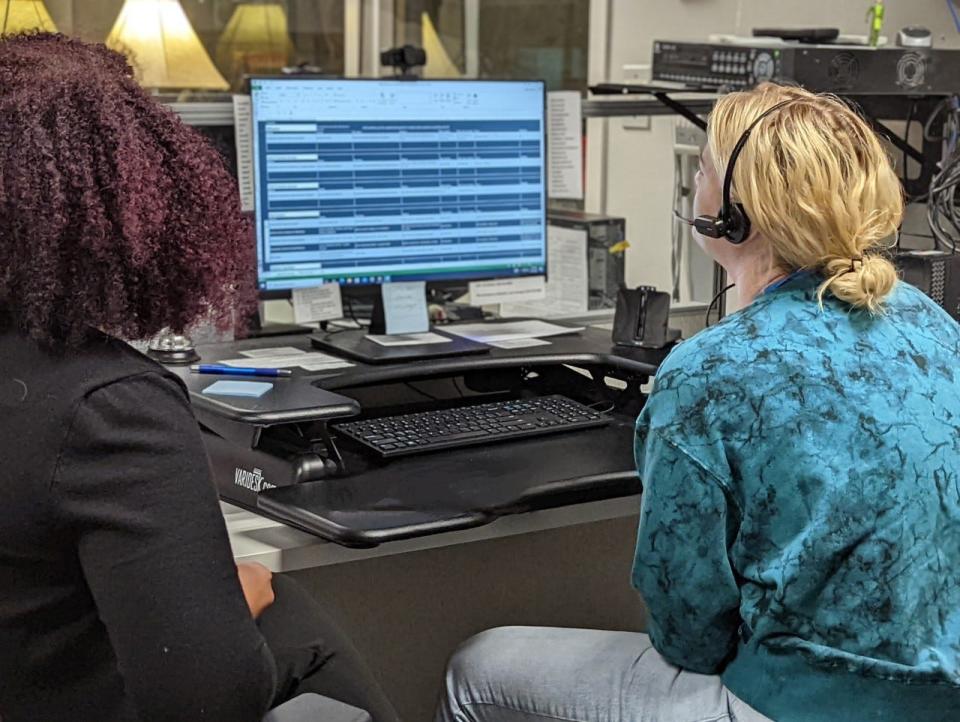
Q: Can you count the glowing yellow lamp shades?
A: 4